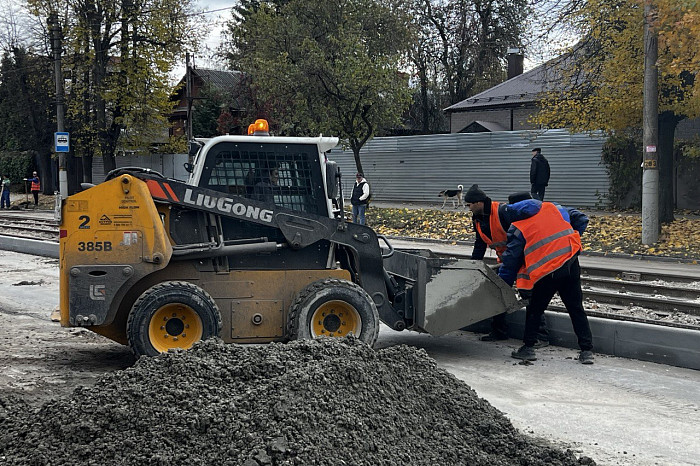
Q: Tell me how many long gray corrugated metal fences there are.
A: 1